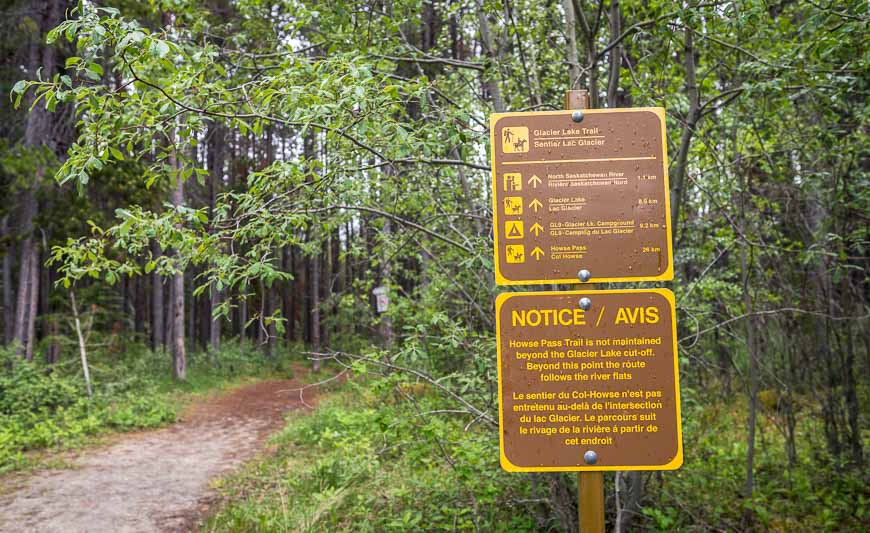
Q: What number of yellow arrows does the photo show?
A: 4